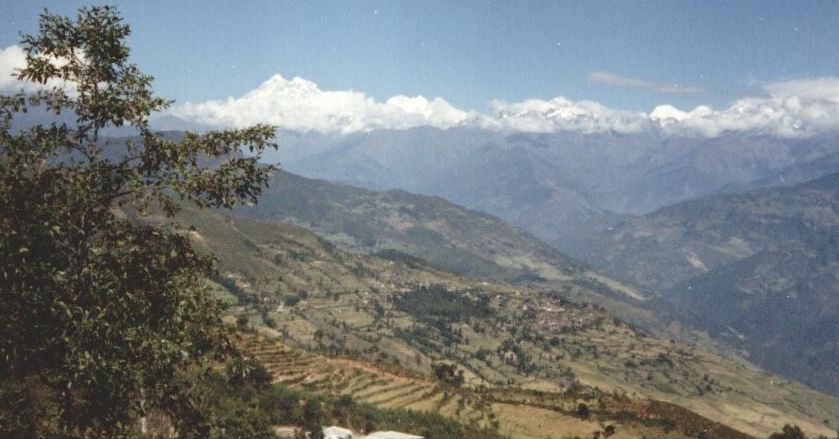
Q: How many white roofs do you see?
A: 2